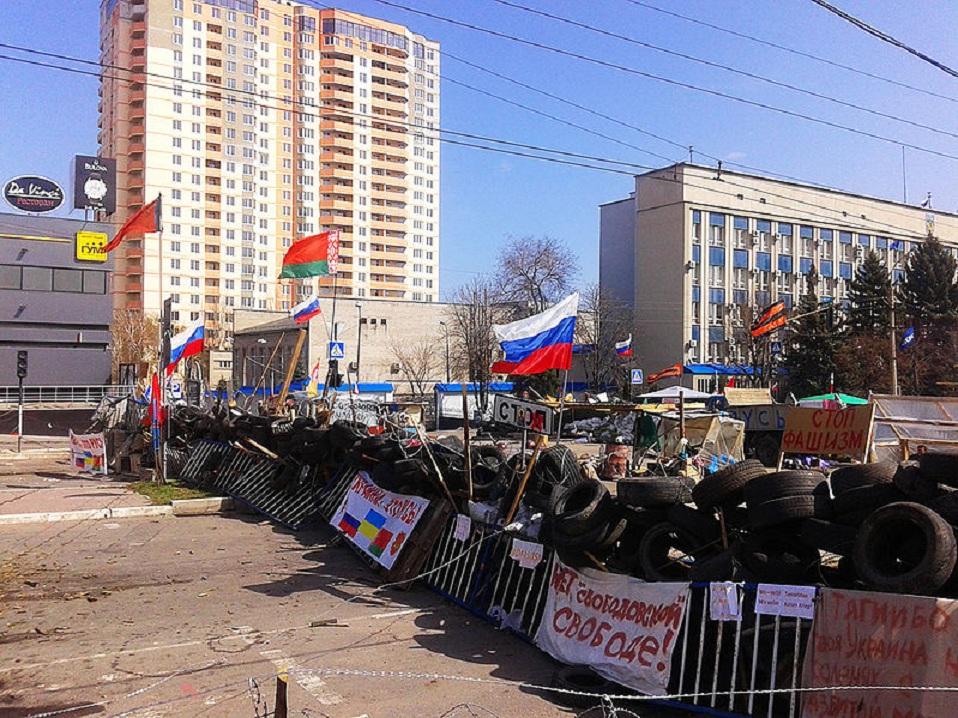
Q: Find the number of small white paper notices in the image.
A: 4